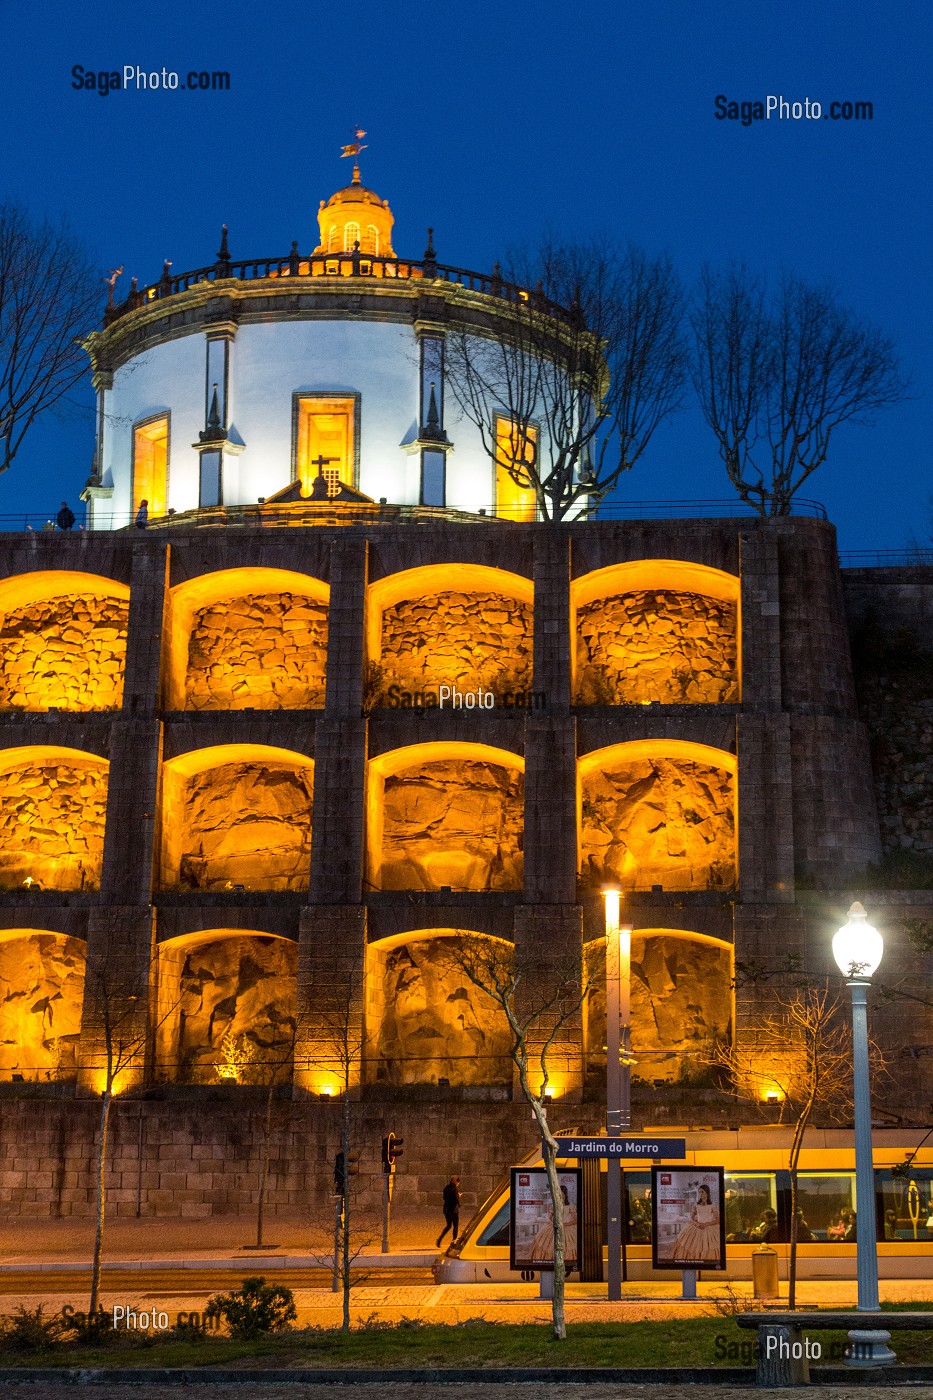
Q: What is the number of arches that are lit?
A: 12